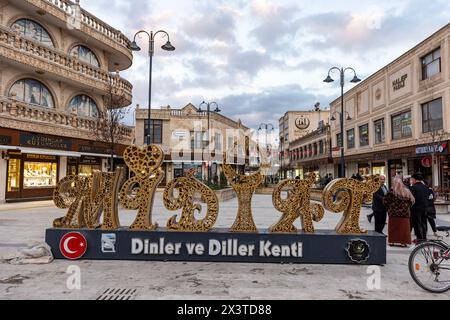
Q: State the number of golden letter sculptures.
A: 6